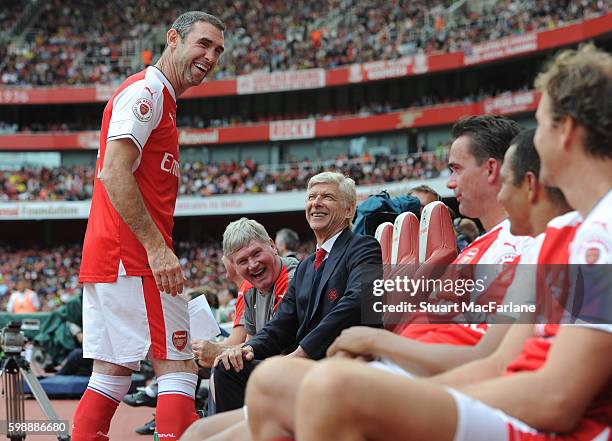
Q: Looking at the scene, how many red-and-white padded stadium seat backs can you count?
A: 3